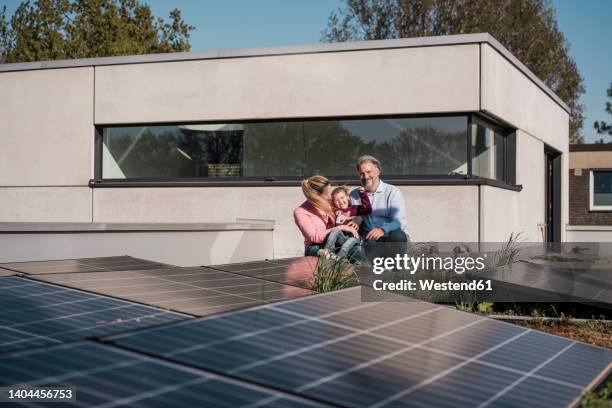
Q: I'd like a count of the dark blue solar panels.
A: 3